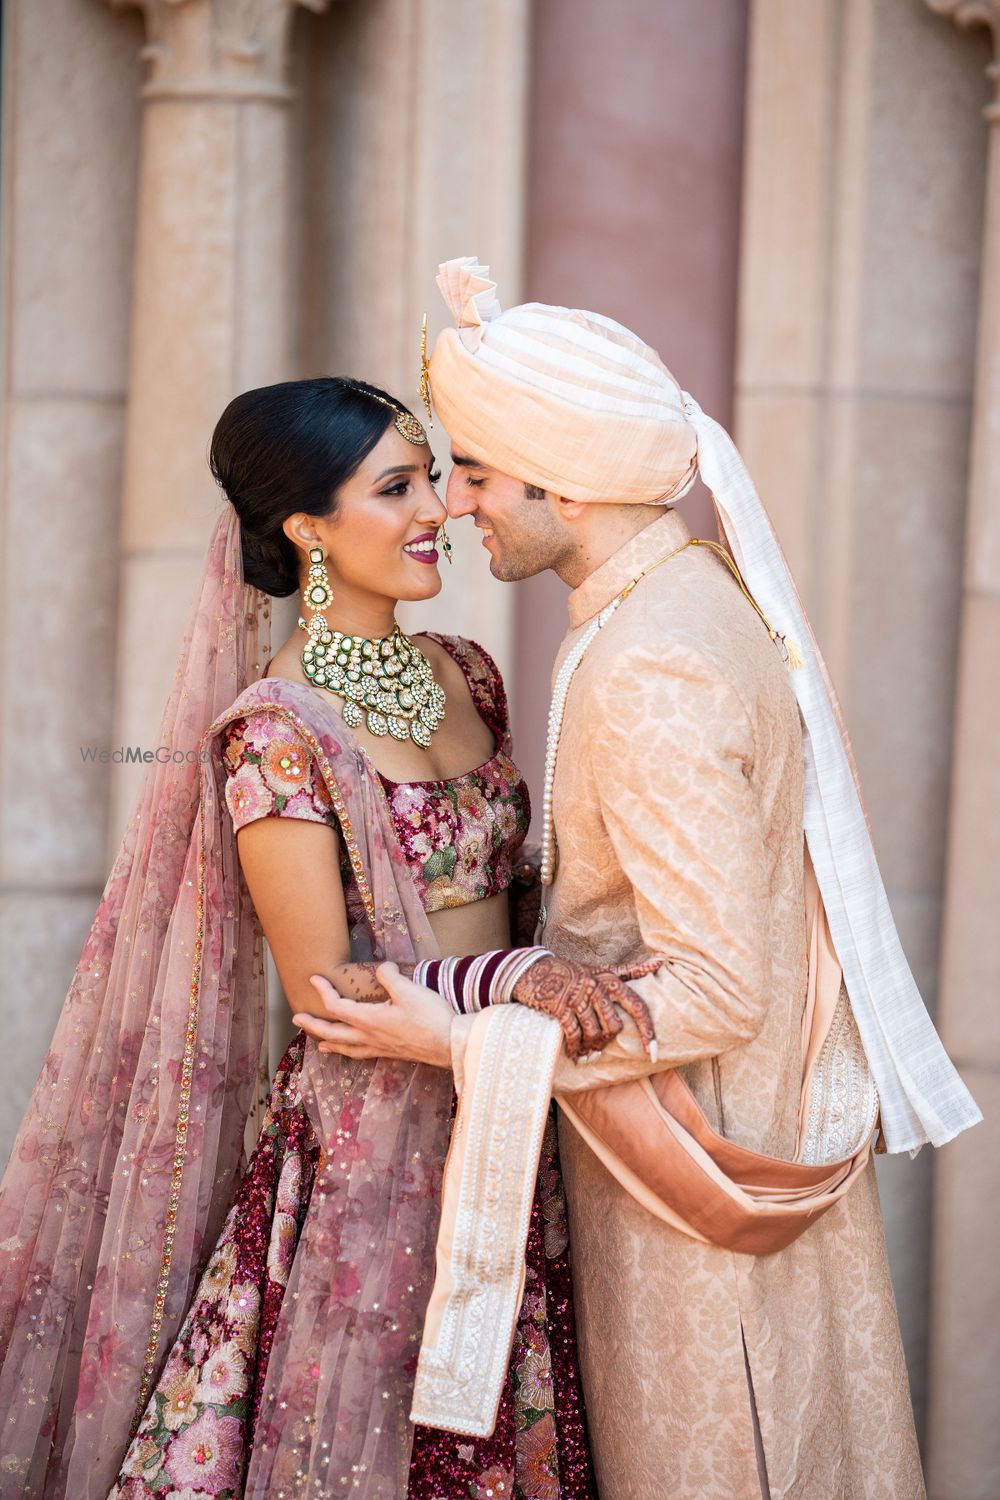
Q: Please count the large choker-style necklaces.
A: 1